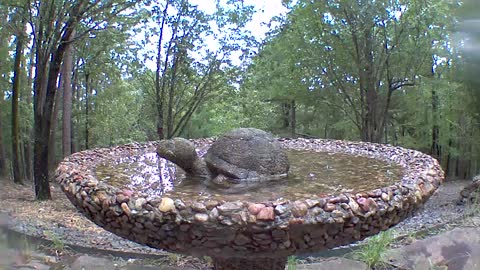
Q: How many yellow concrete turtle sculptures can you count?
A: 0